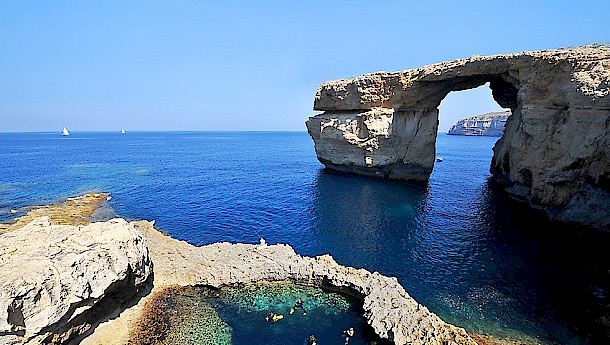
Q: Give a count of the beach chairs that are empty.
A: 0